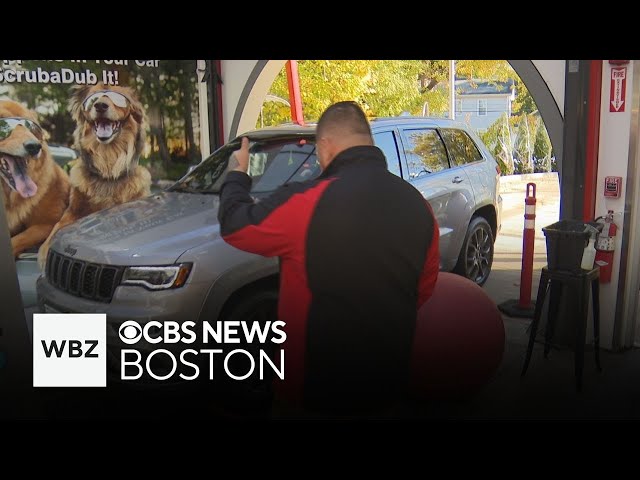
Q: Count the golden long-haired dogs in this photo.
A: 2